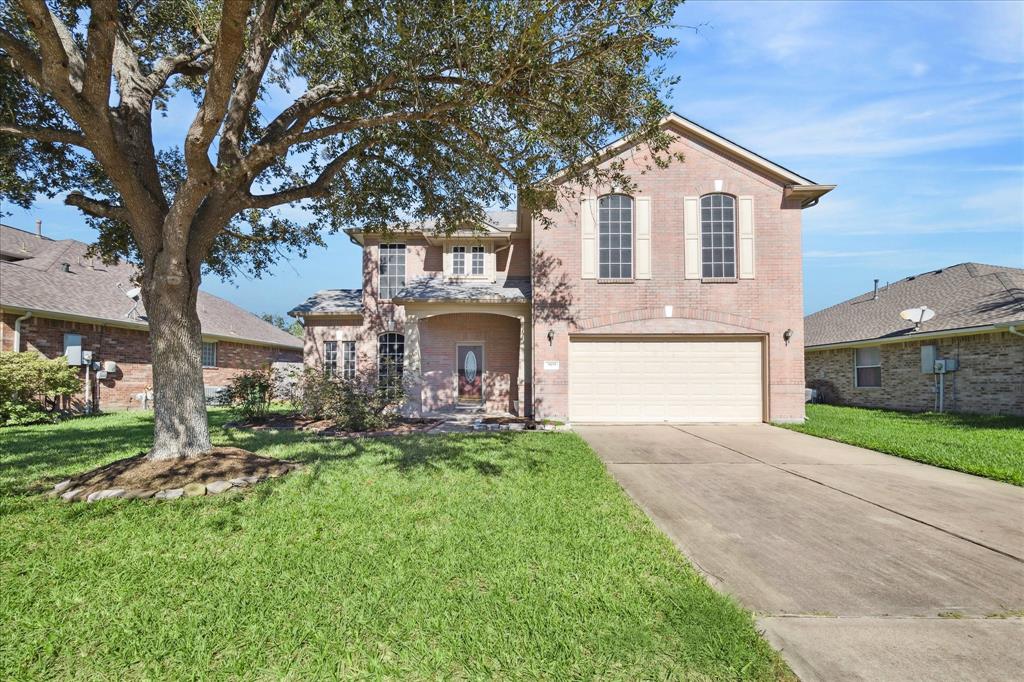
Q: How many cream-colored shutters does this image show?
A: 4